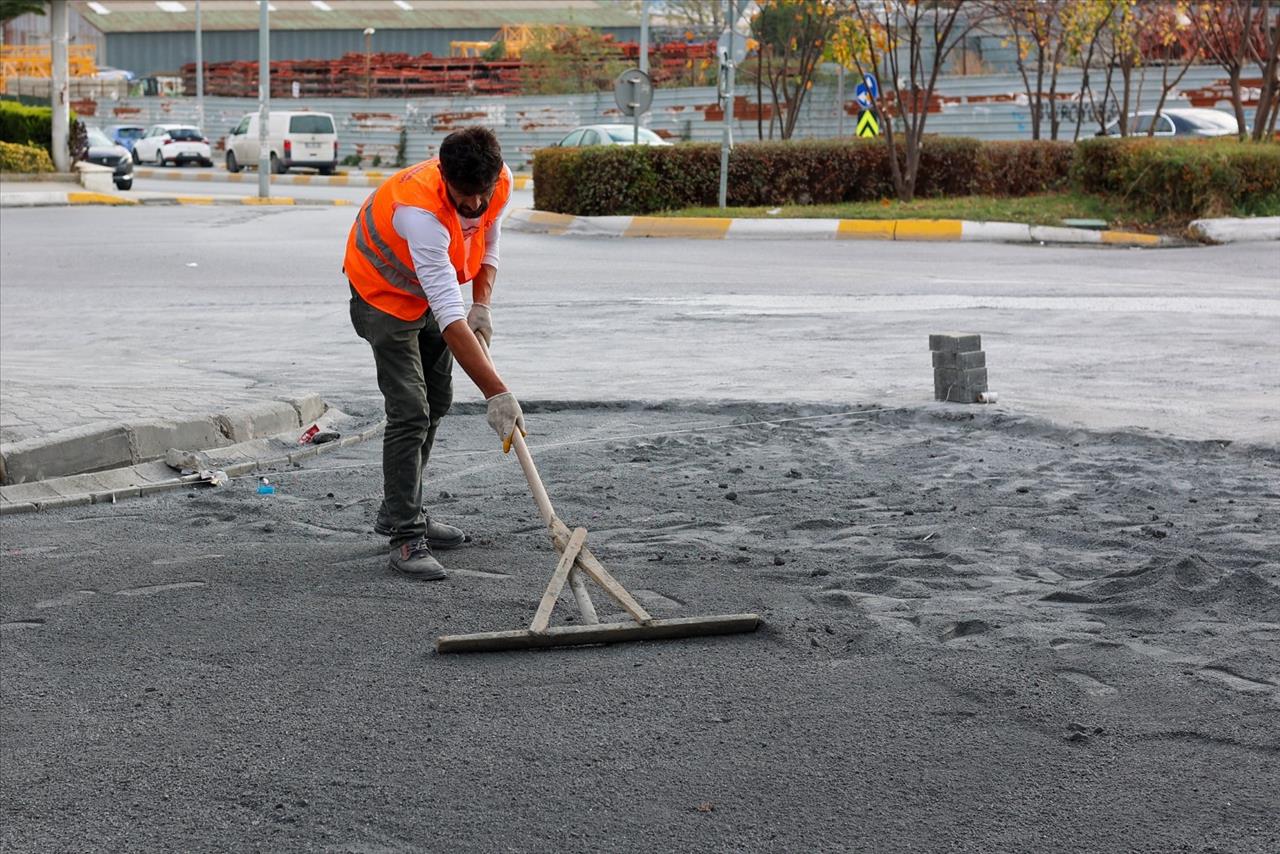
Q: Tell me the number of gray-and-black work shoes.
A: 2